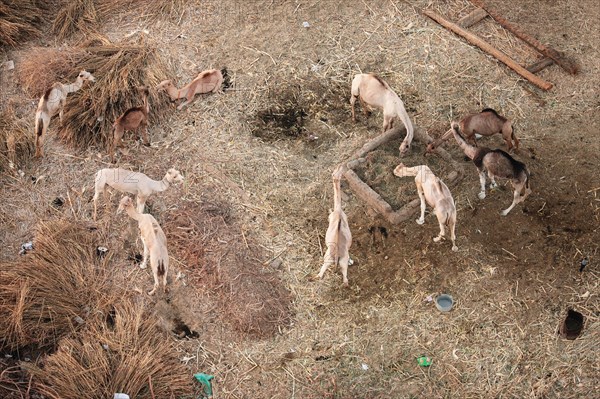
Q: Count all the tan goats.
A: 0